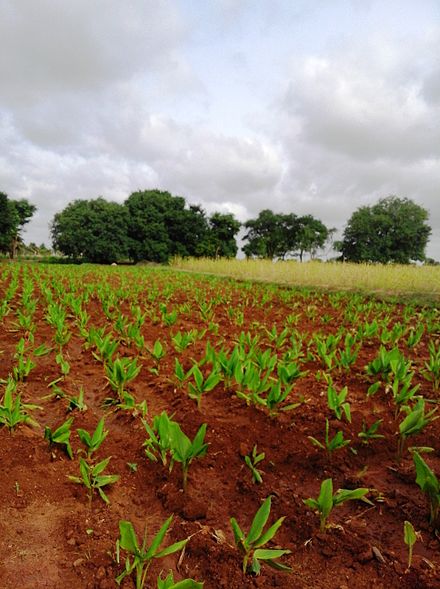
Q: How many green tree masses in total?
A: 4